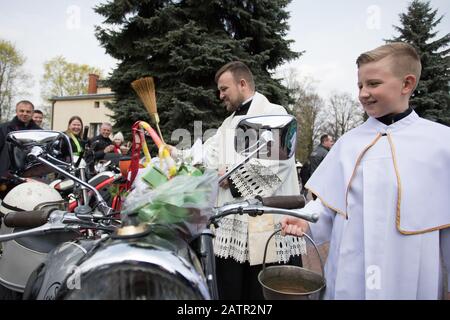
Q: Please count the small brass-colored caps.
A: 1